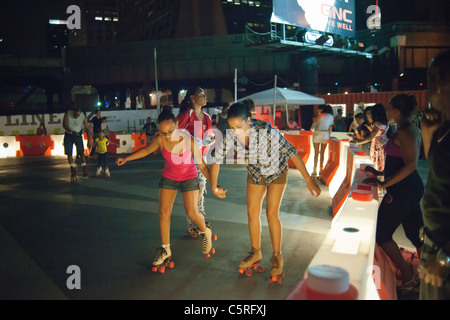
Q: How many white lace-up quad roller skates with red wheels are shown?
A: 2